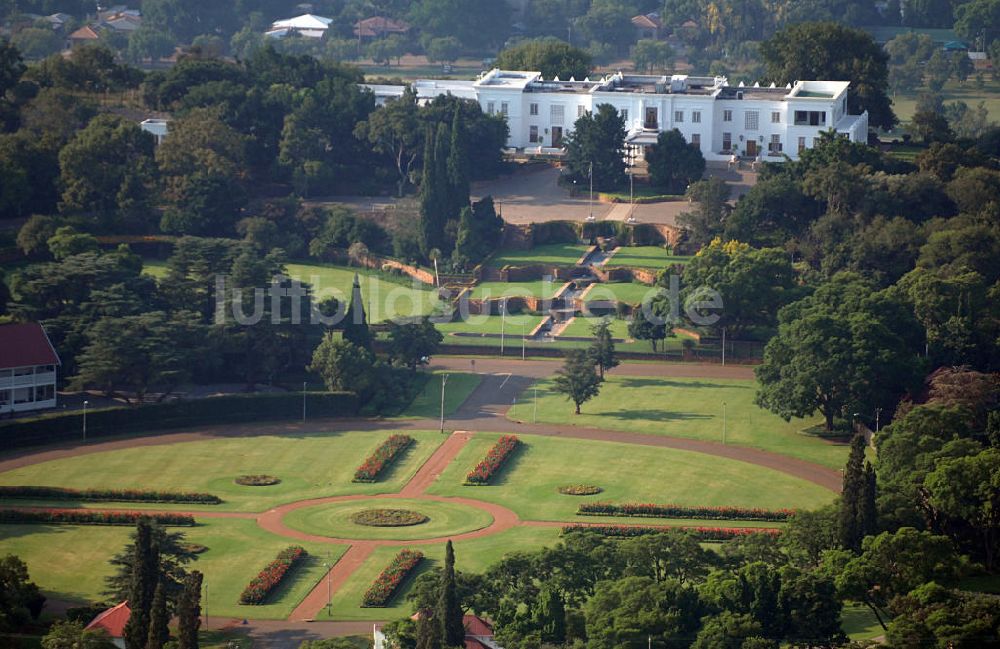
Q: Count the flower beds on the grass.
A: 12